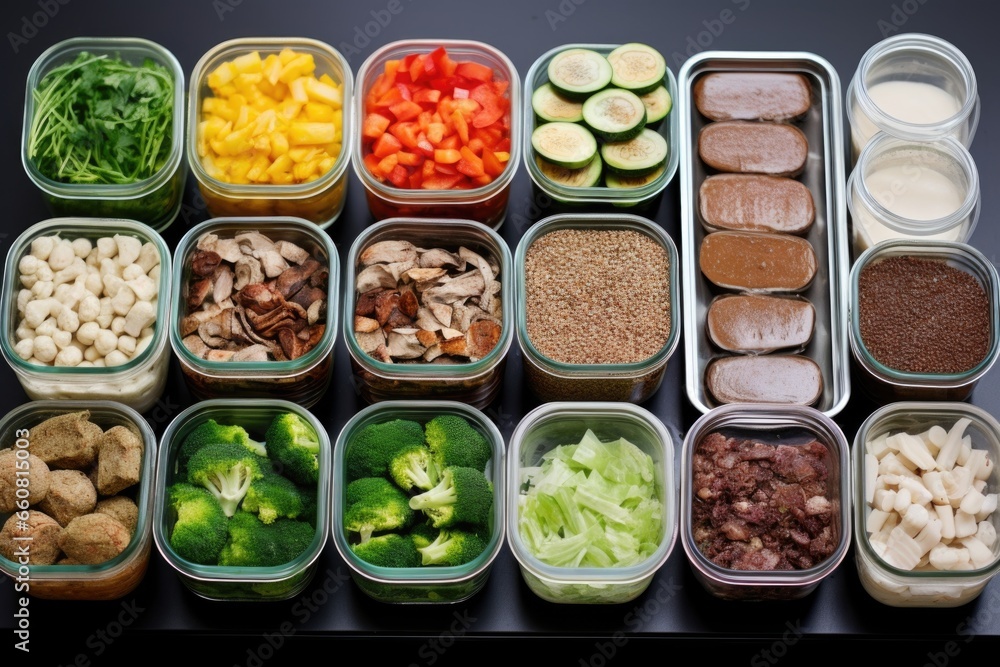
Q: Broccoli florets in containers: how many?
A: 13